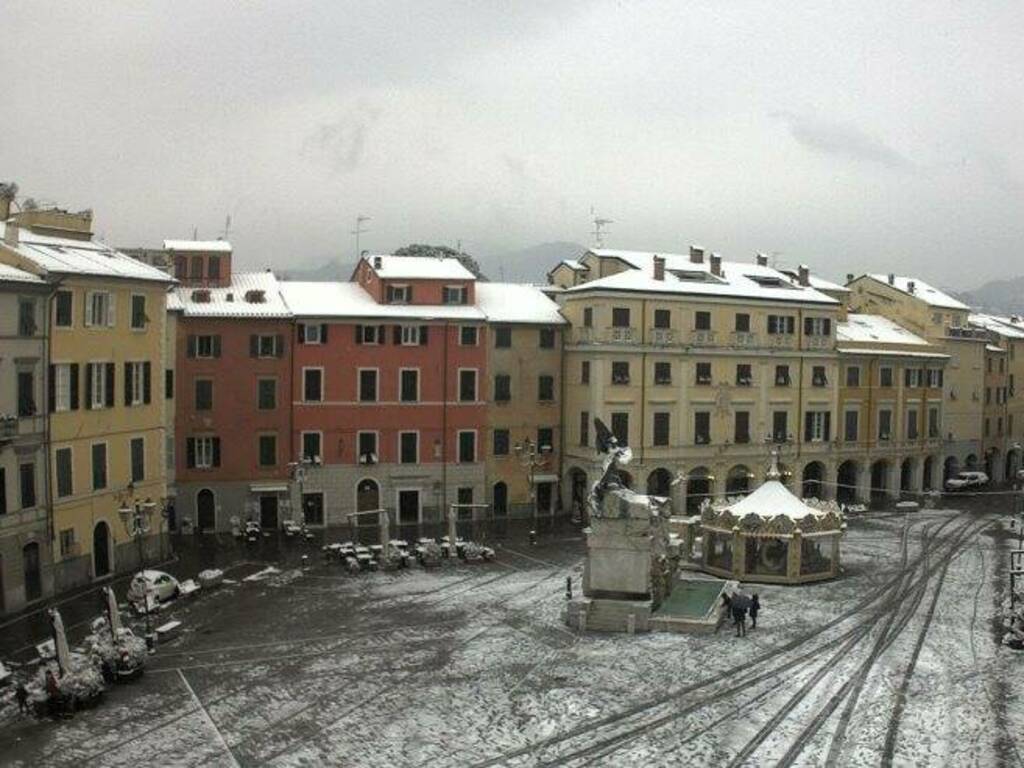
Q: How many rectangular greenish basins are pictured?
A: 1